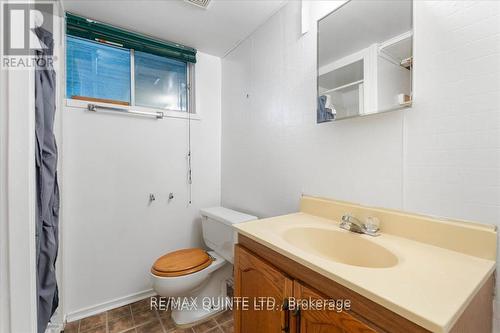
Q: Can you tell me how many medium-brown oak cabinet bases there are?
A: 1